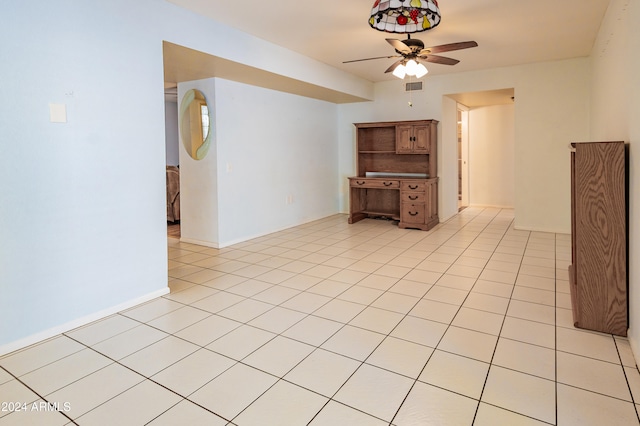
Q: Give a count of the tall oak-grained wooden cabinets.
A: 1